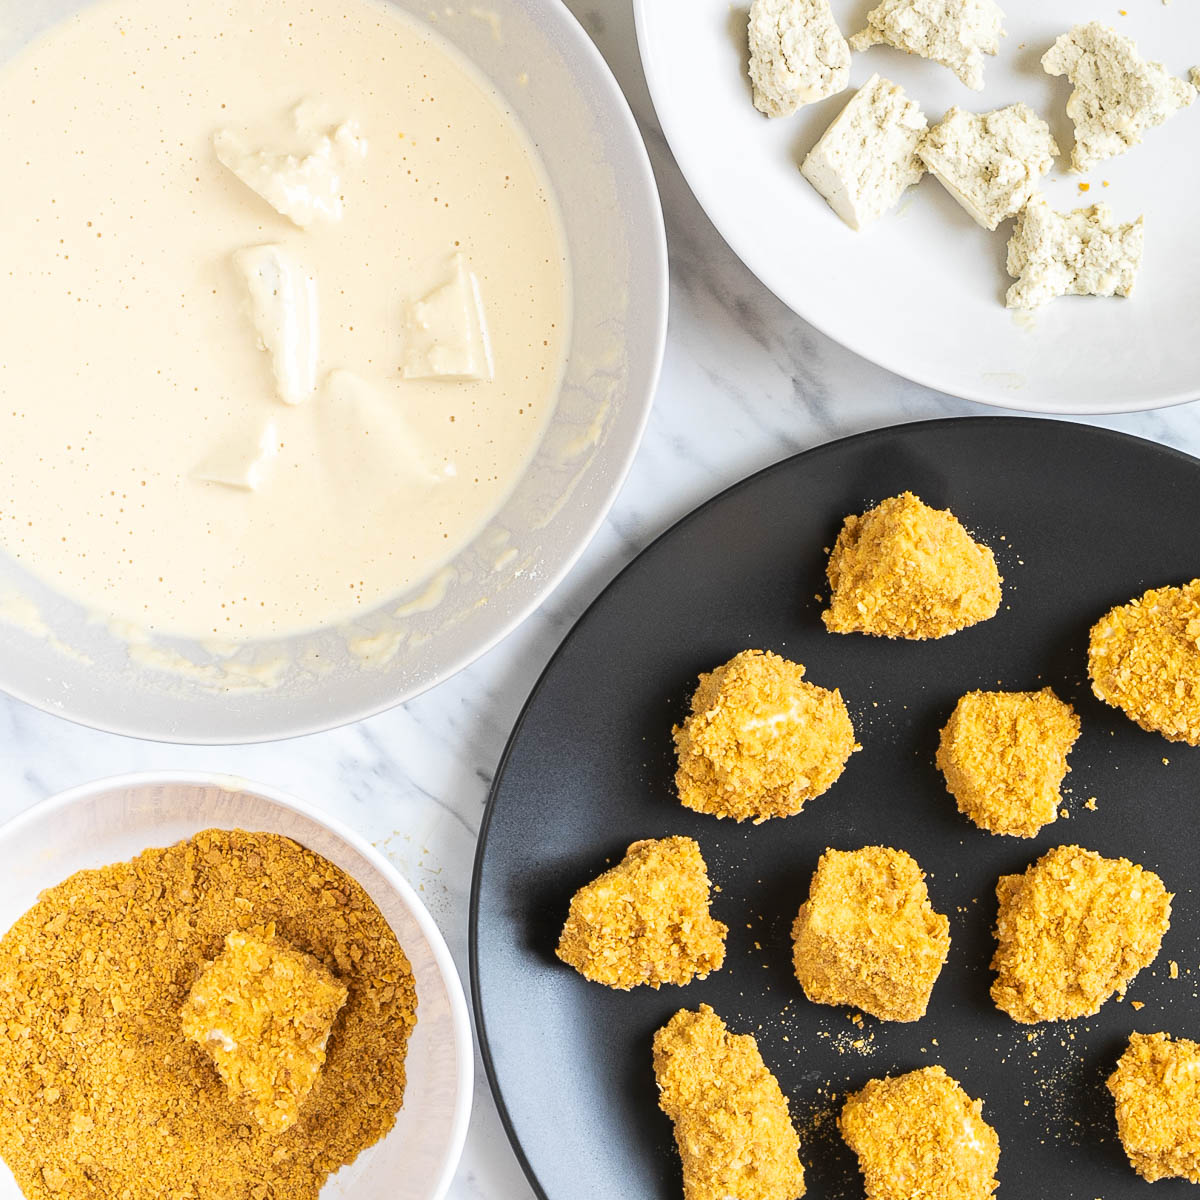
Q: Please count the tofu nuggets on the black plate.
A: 10